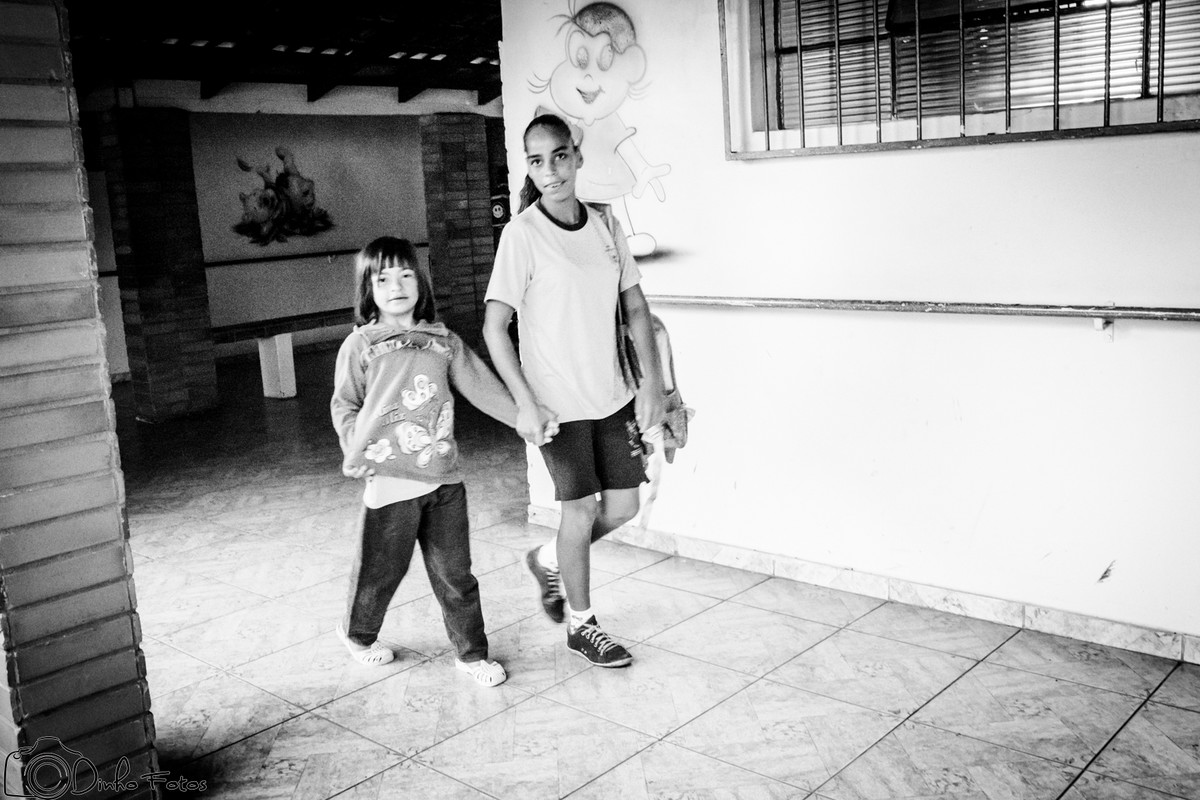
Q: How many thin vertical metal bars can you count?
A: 10